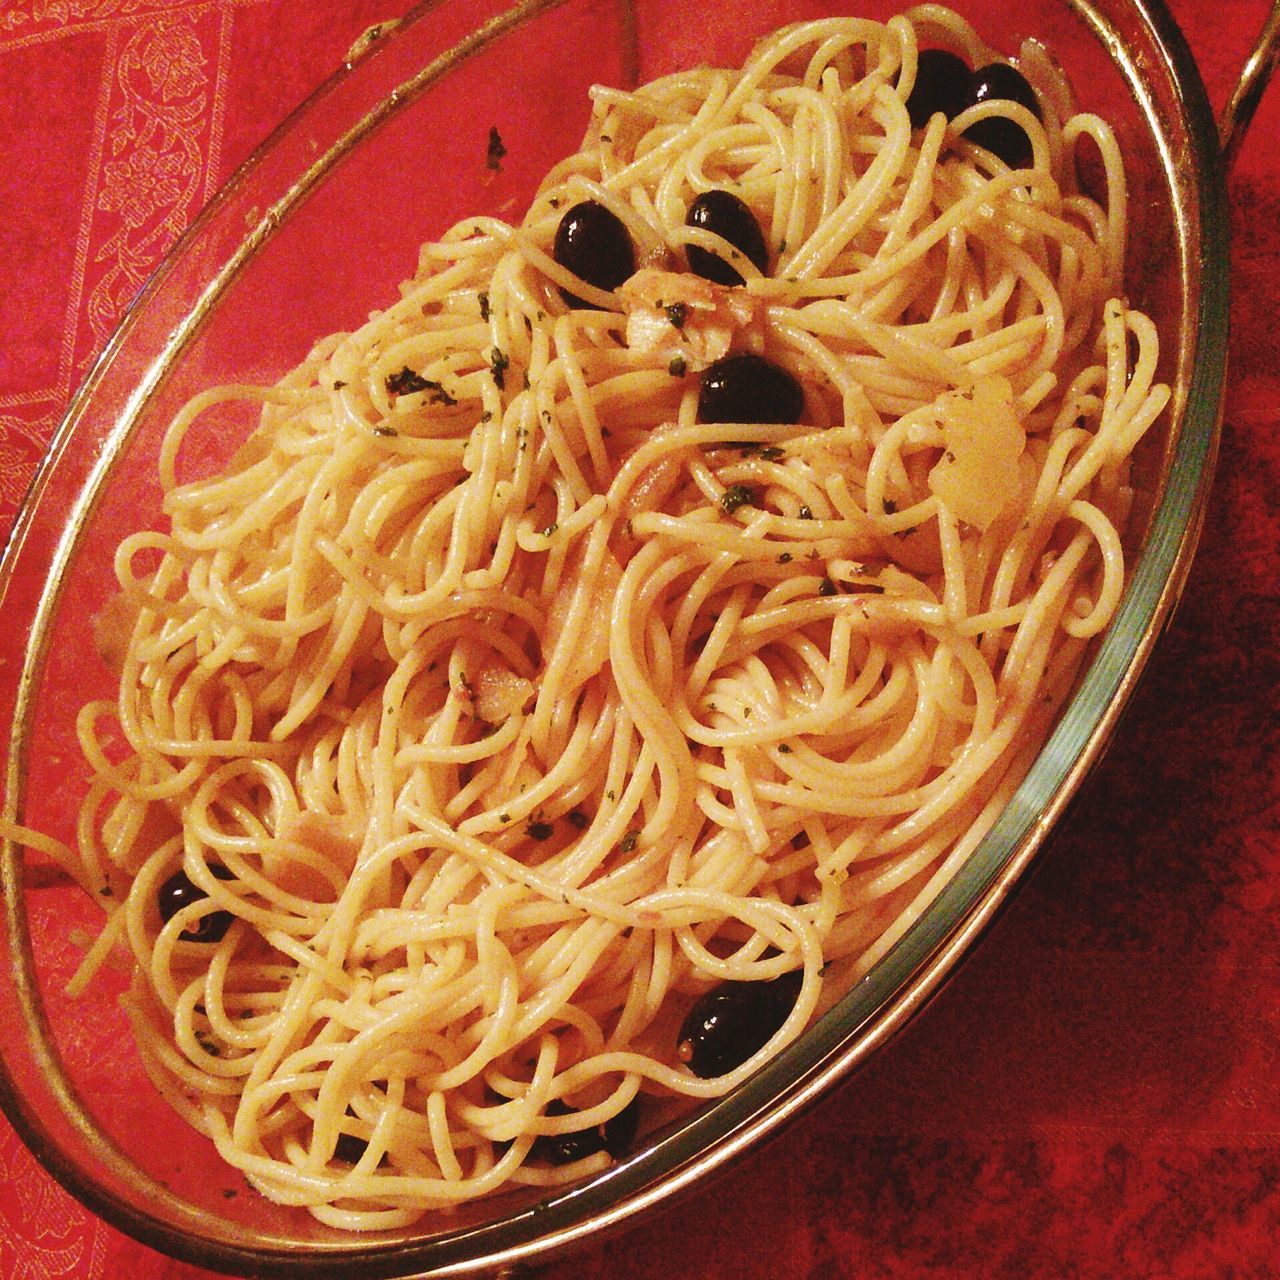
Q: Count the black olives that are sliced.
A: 0